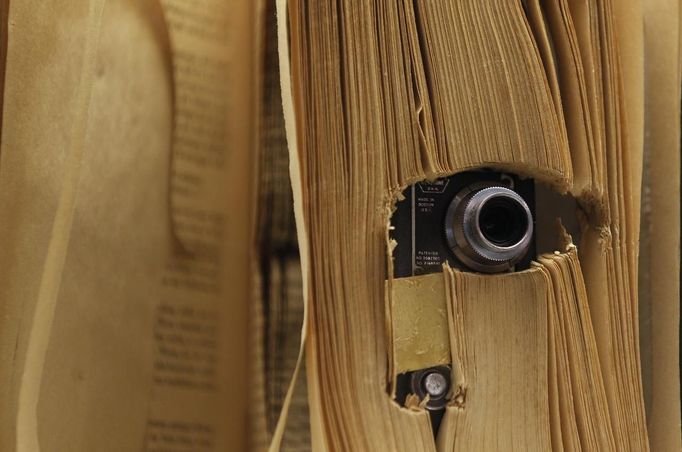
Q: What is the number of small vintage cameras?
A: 1